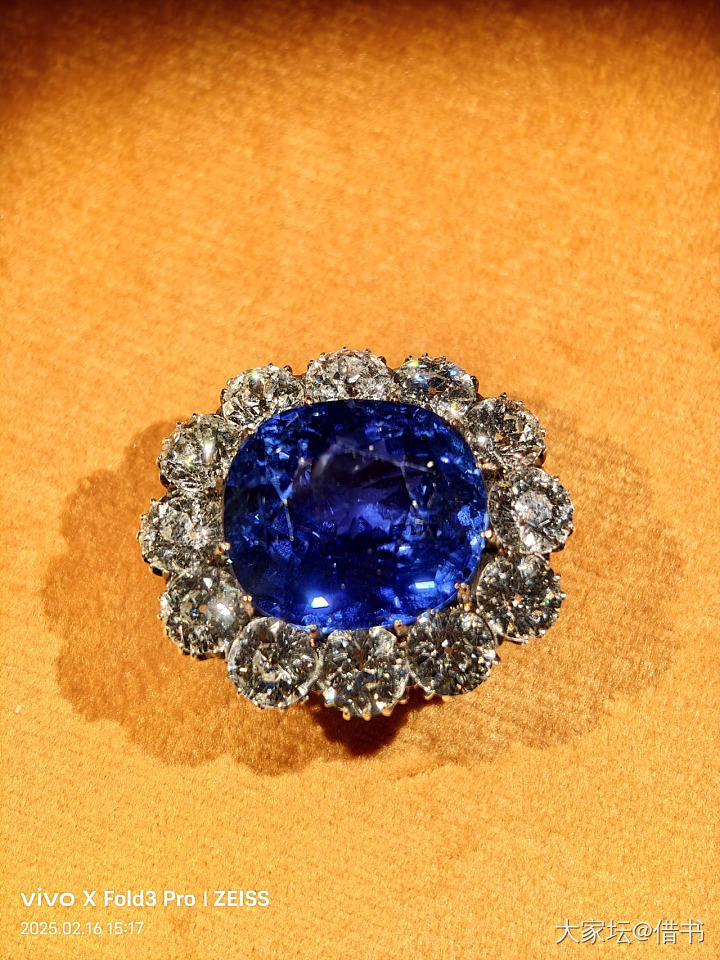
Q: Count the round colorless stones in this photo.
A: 12